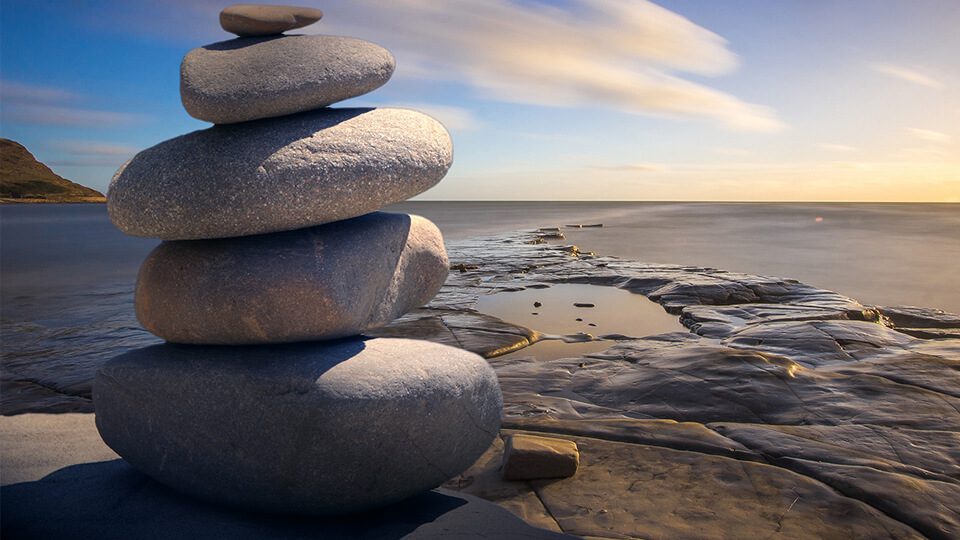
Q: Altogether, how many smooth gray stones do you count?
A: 5